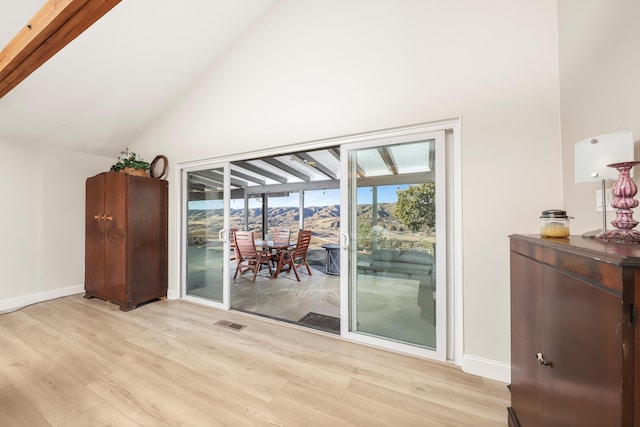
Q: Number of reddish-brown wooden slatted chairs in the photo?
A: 4